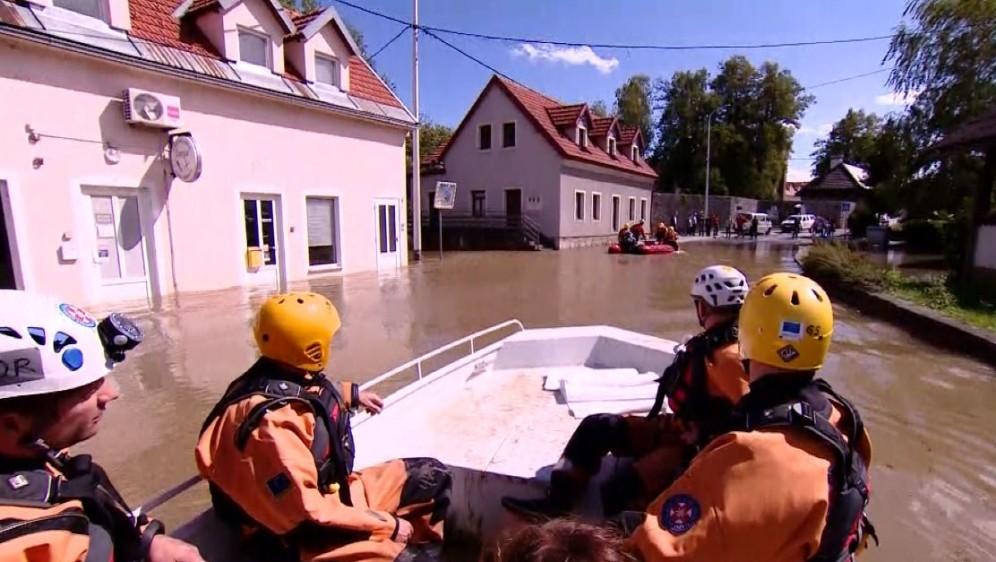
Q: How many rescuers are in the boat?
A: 4